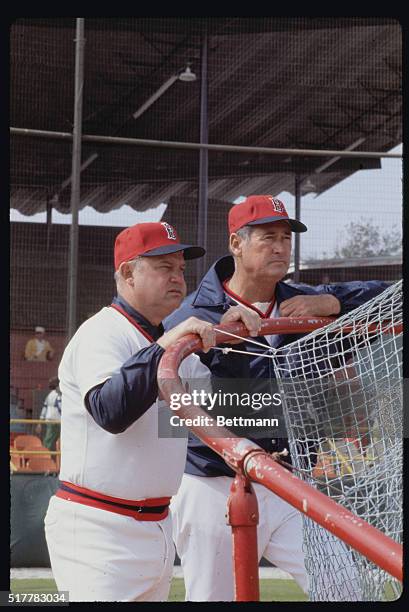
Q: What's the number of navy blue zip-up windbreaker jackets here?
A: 1